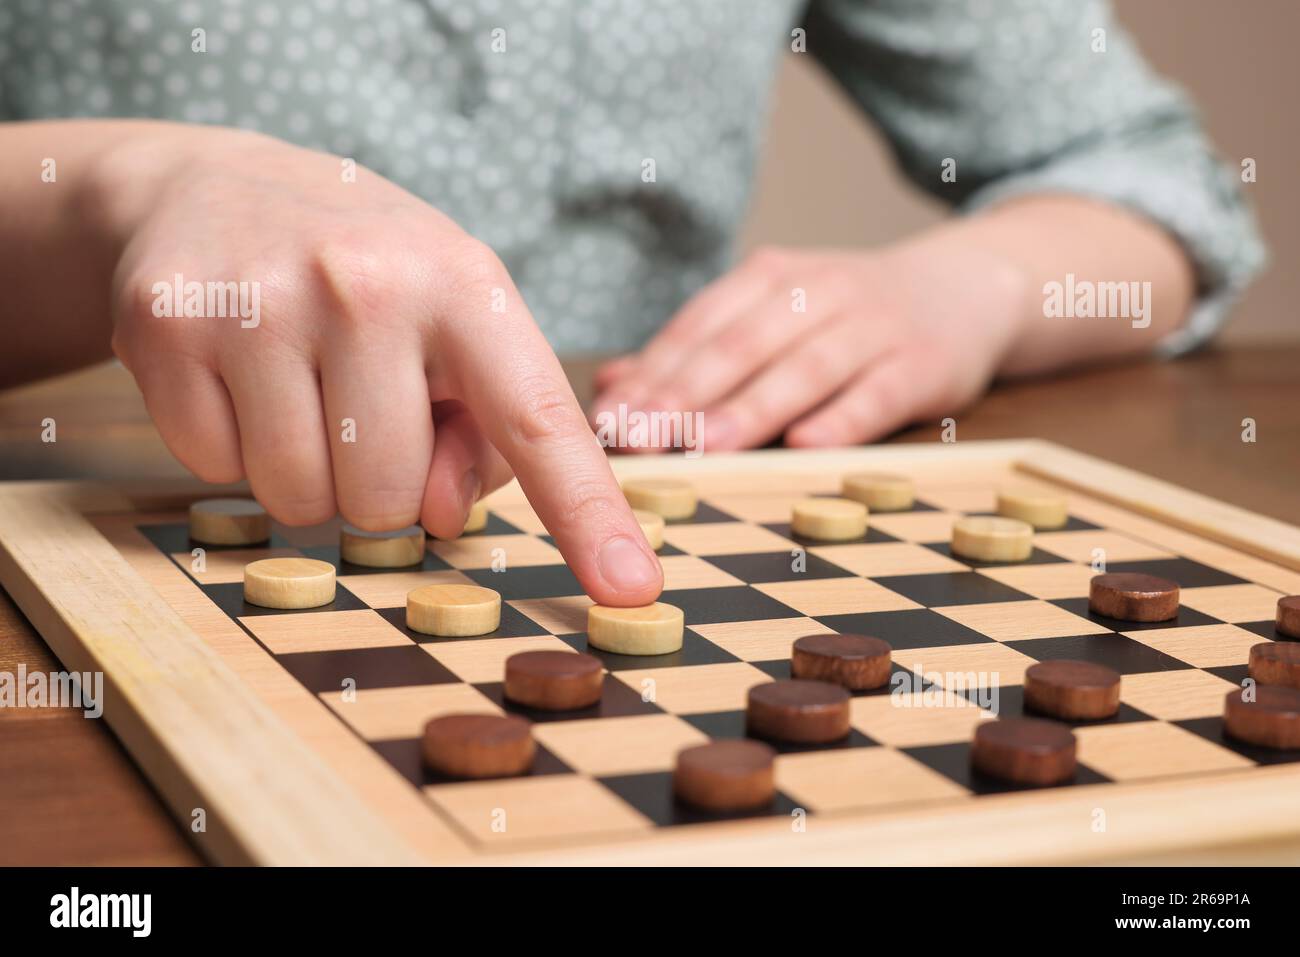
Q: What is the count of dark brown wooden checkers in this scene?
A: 11